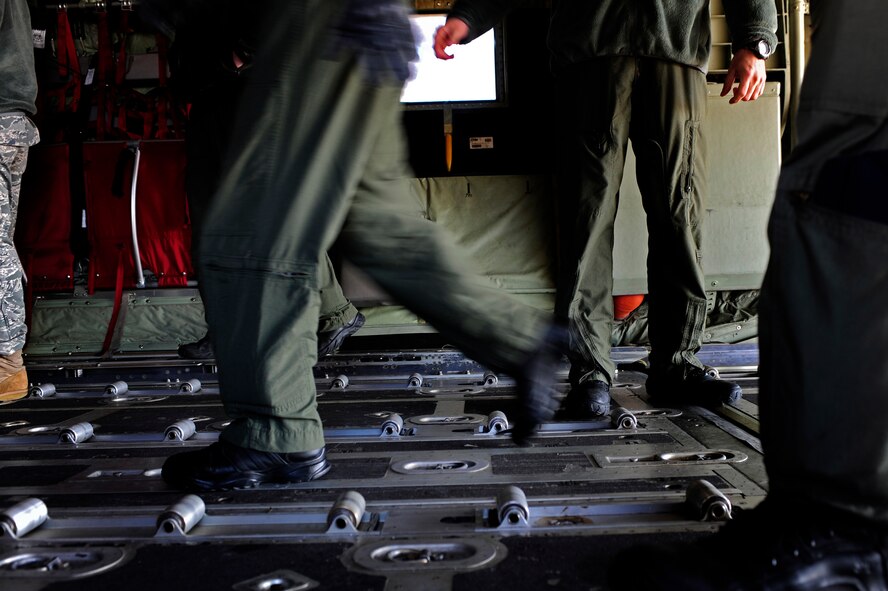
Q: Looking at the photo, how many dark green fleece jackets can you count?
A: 2